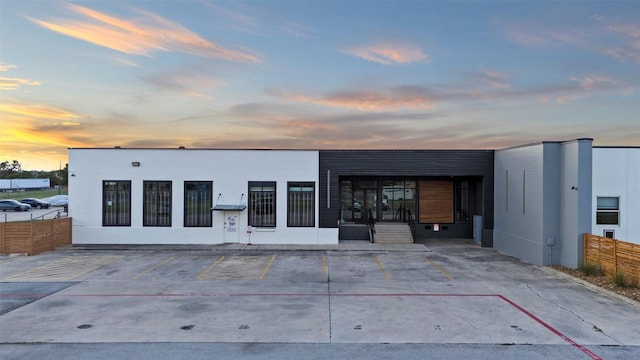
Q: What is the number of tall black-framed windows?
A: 5